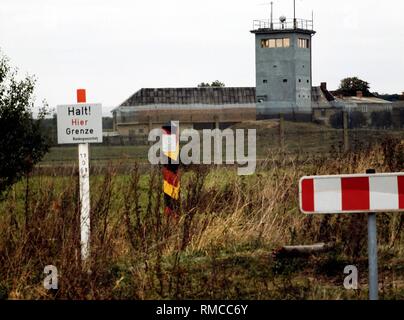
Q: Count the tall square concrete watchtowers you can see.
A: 1